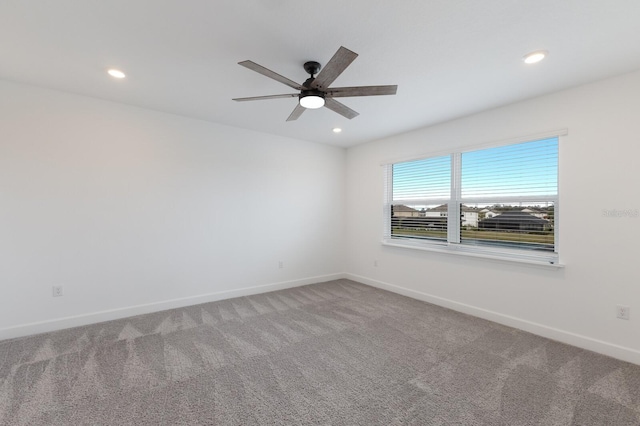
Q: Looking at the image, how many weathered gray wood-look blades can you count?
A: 6